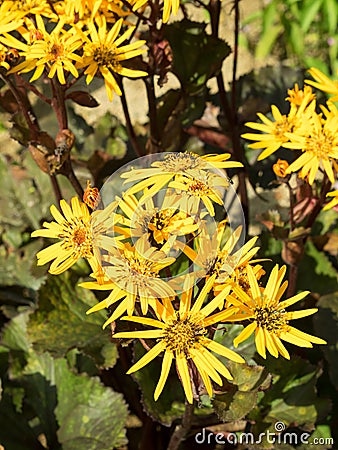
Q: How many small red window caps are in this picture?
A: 0